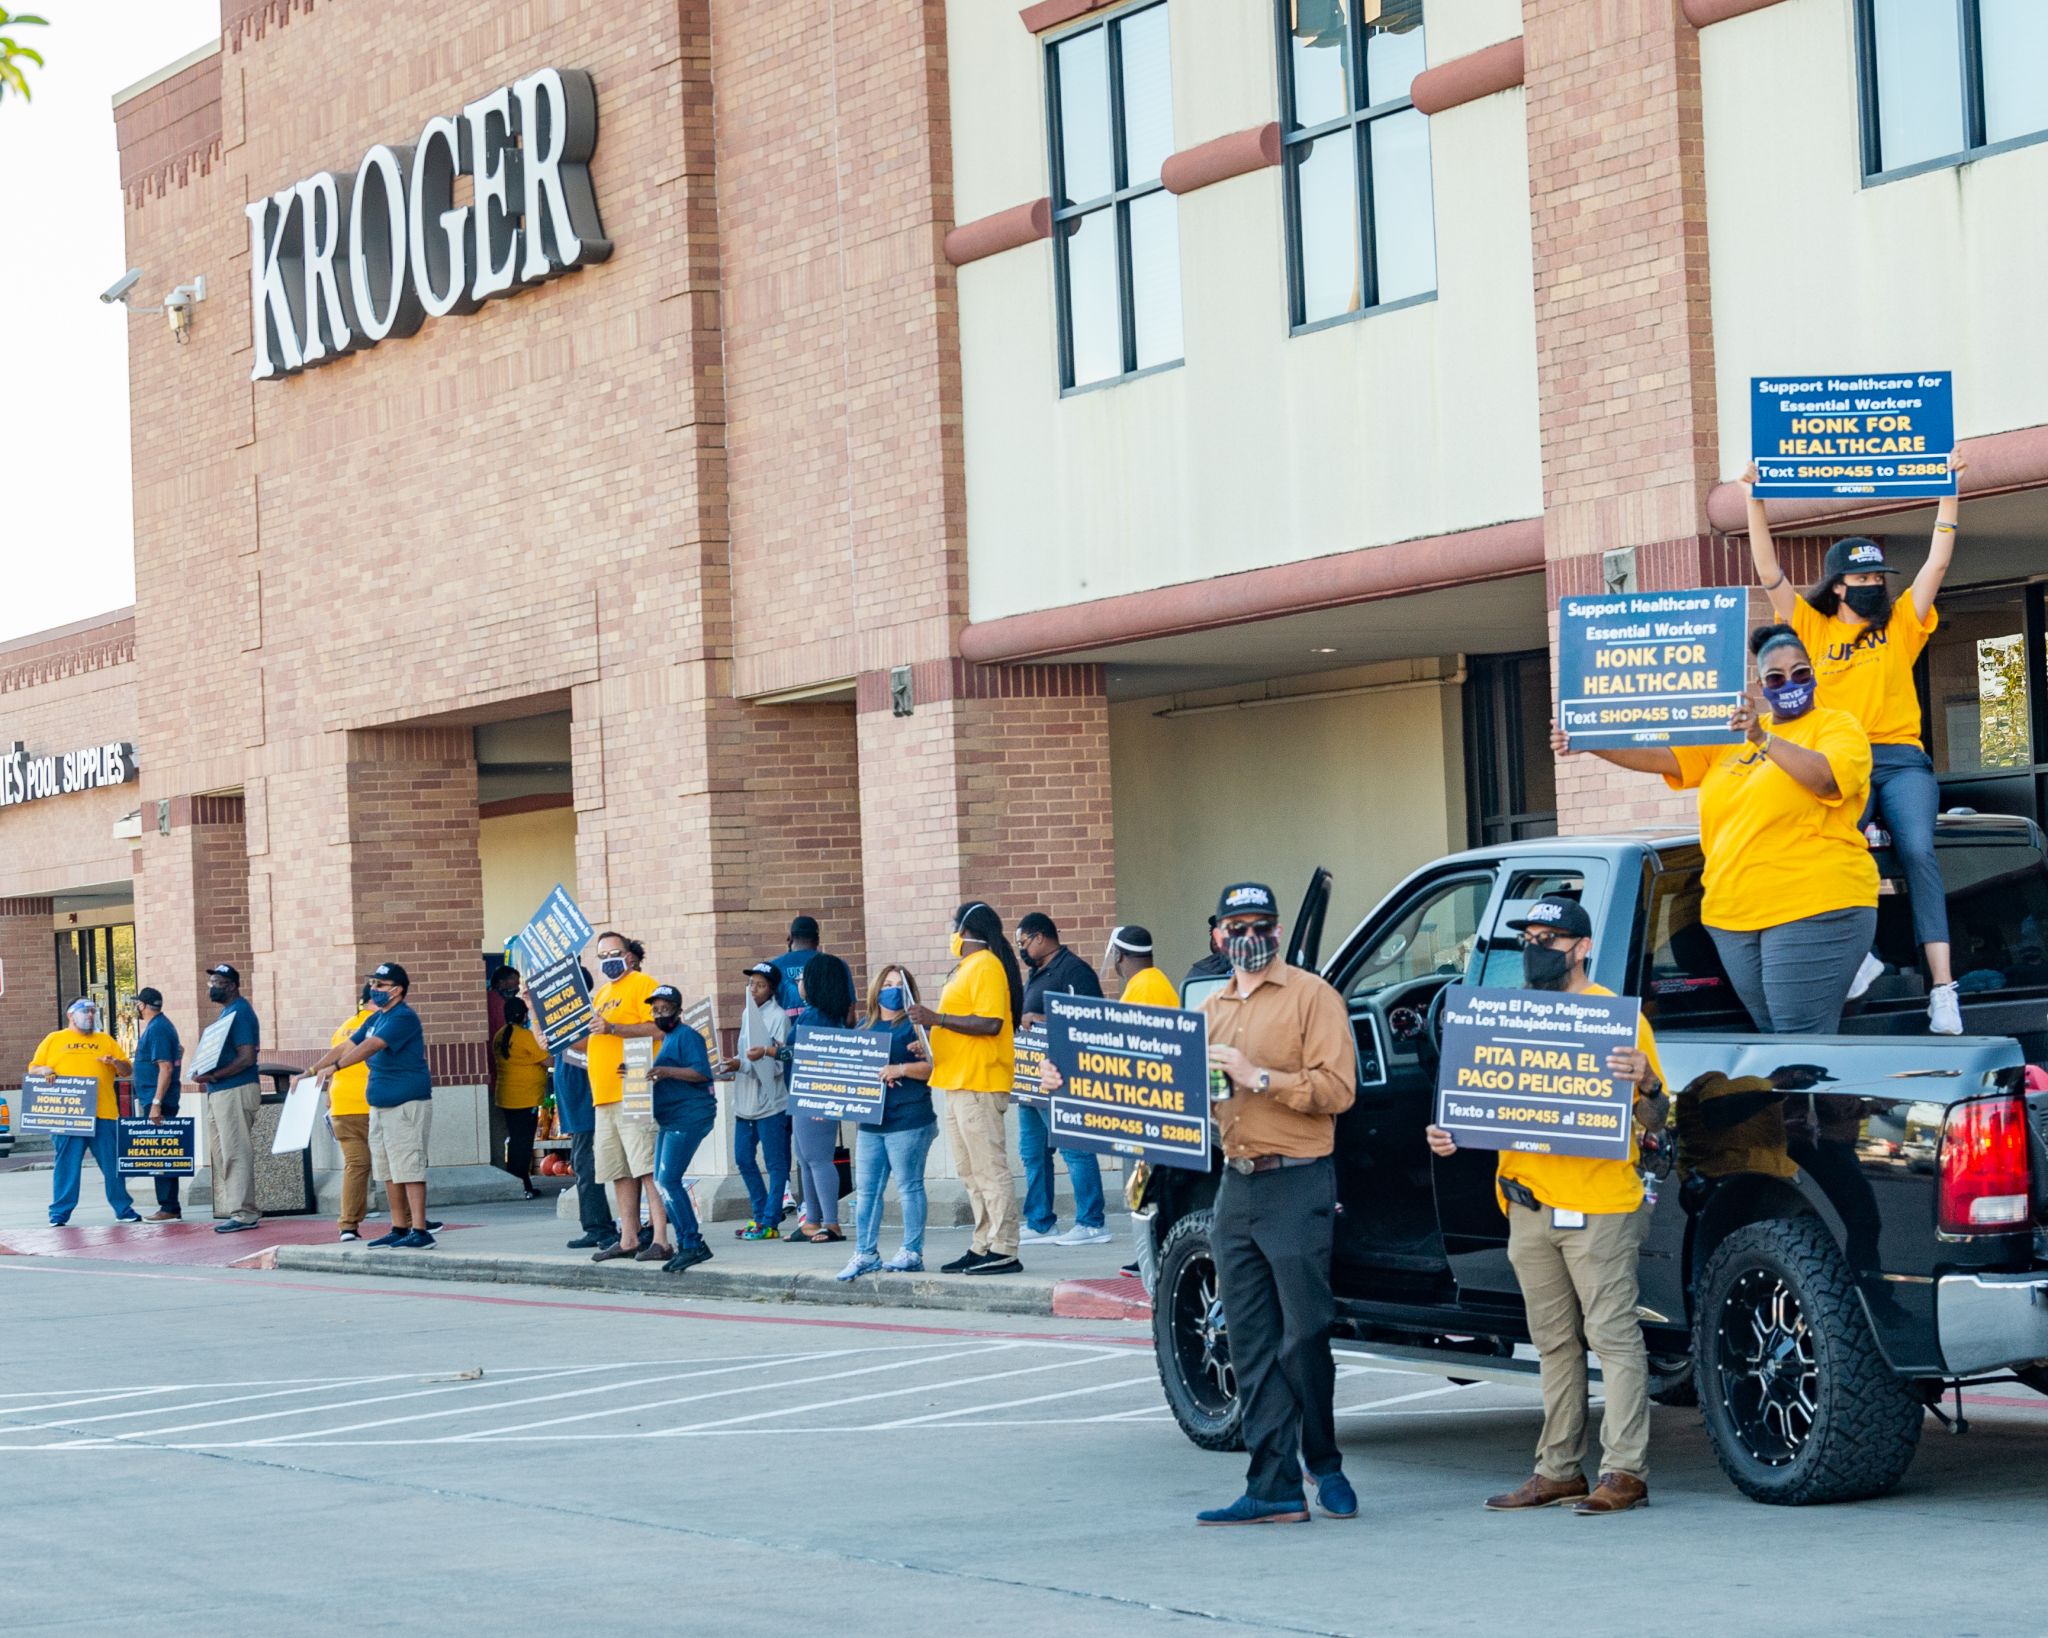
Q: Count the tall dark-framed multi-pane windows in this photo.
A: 3